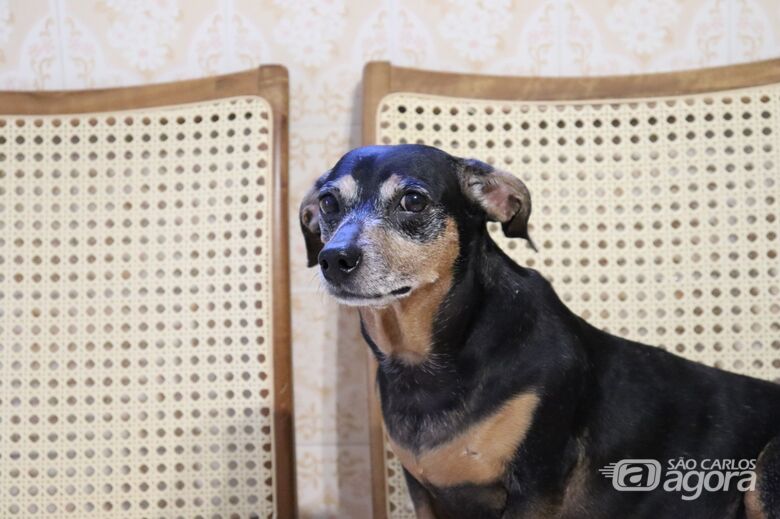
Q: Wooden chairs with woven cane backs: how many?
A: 2